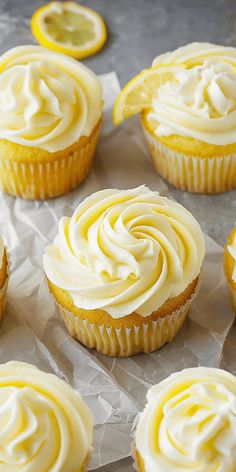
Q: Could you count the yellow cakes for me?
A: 7